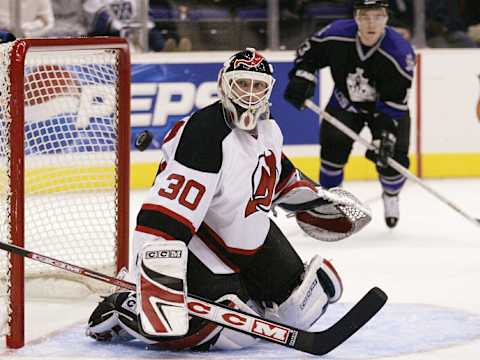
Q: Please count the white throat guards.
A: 1